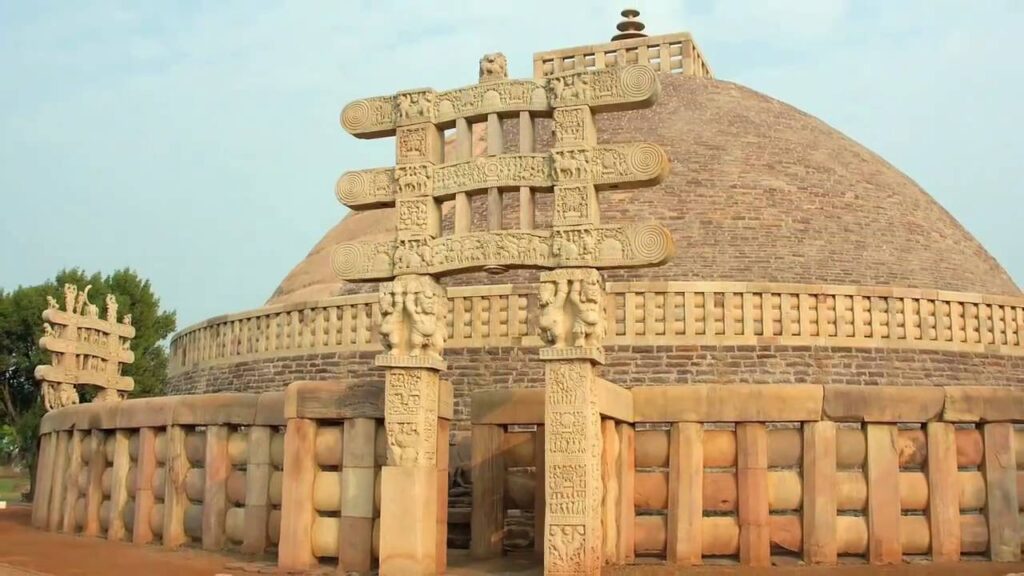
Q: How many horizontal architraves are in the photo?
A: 6